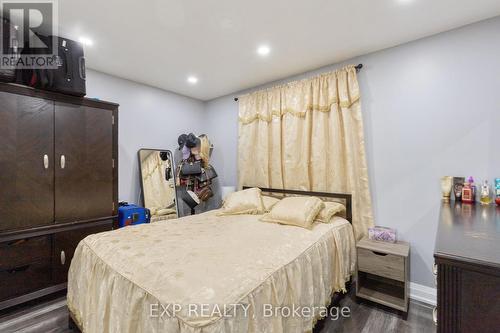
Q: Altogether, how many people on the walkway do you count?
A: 0